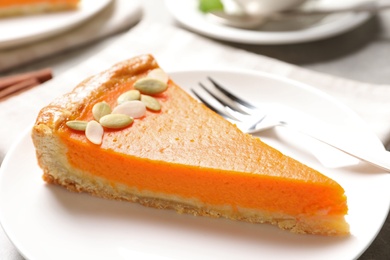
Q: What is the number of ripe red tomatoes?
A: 0